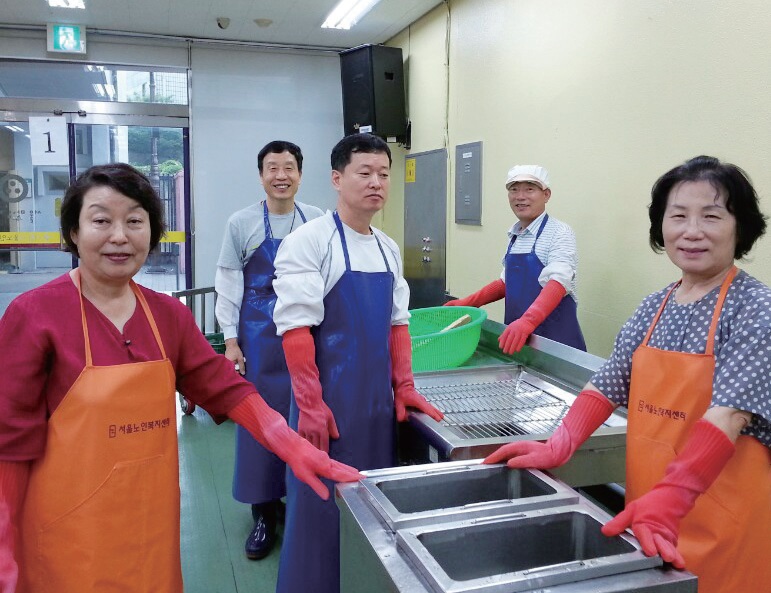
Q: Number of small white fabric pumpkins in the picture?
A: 0